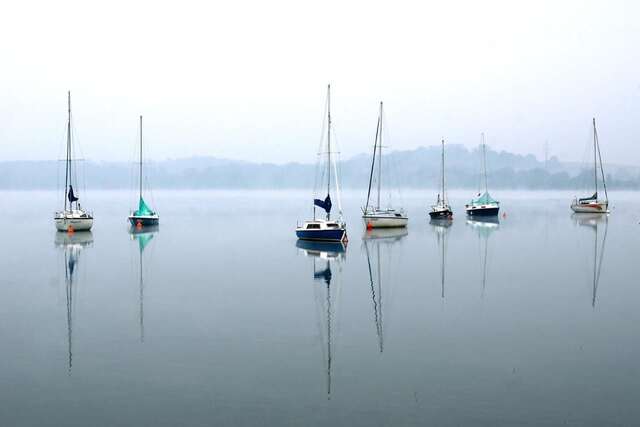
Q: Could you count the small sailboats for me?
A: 7